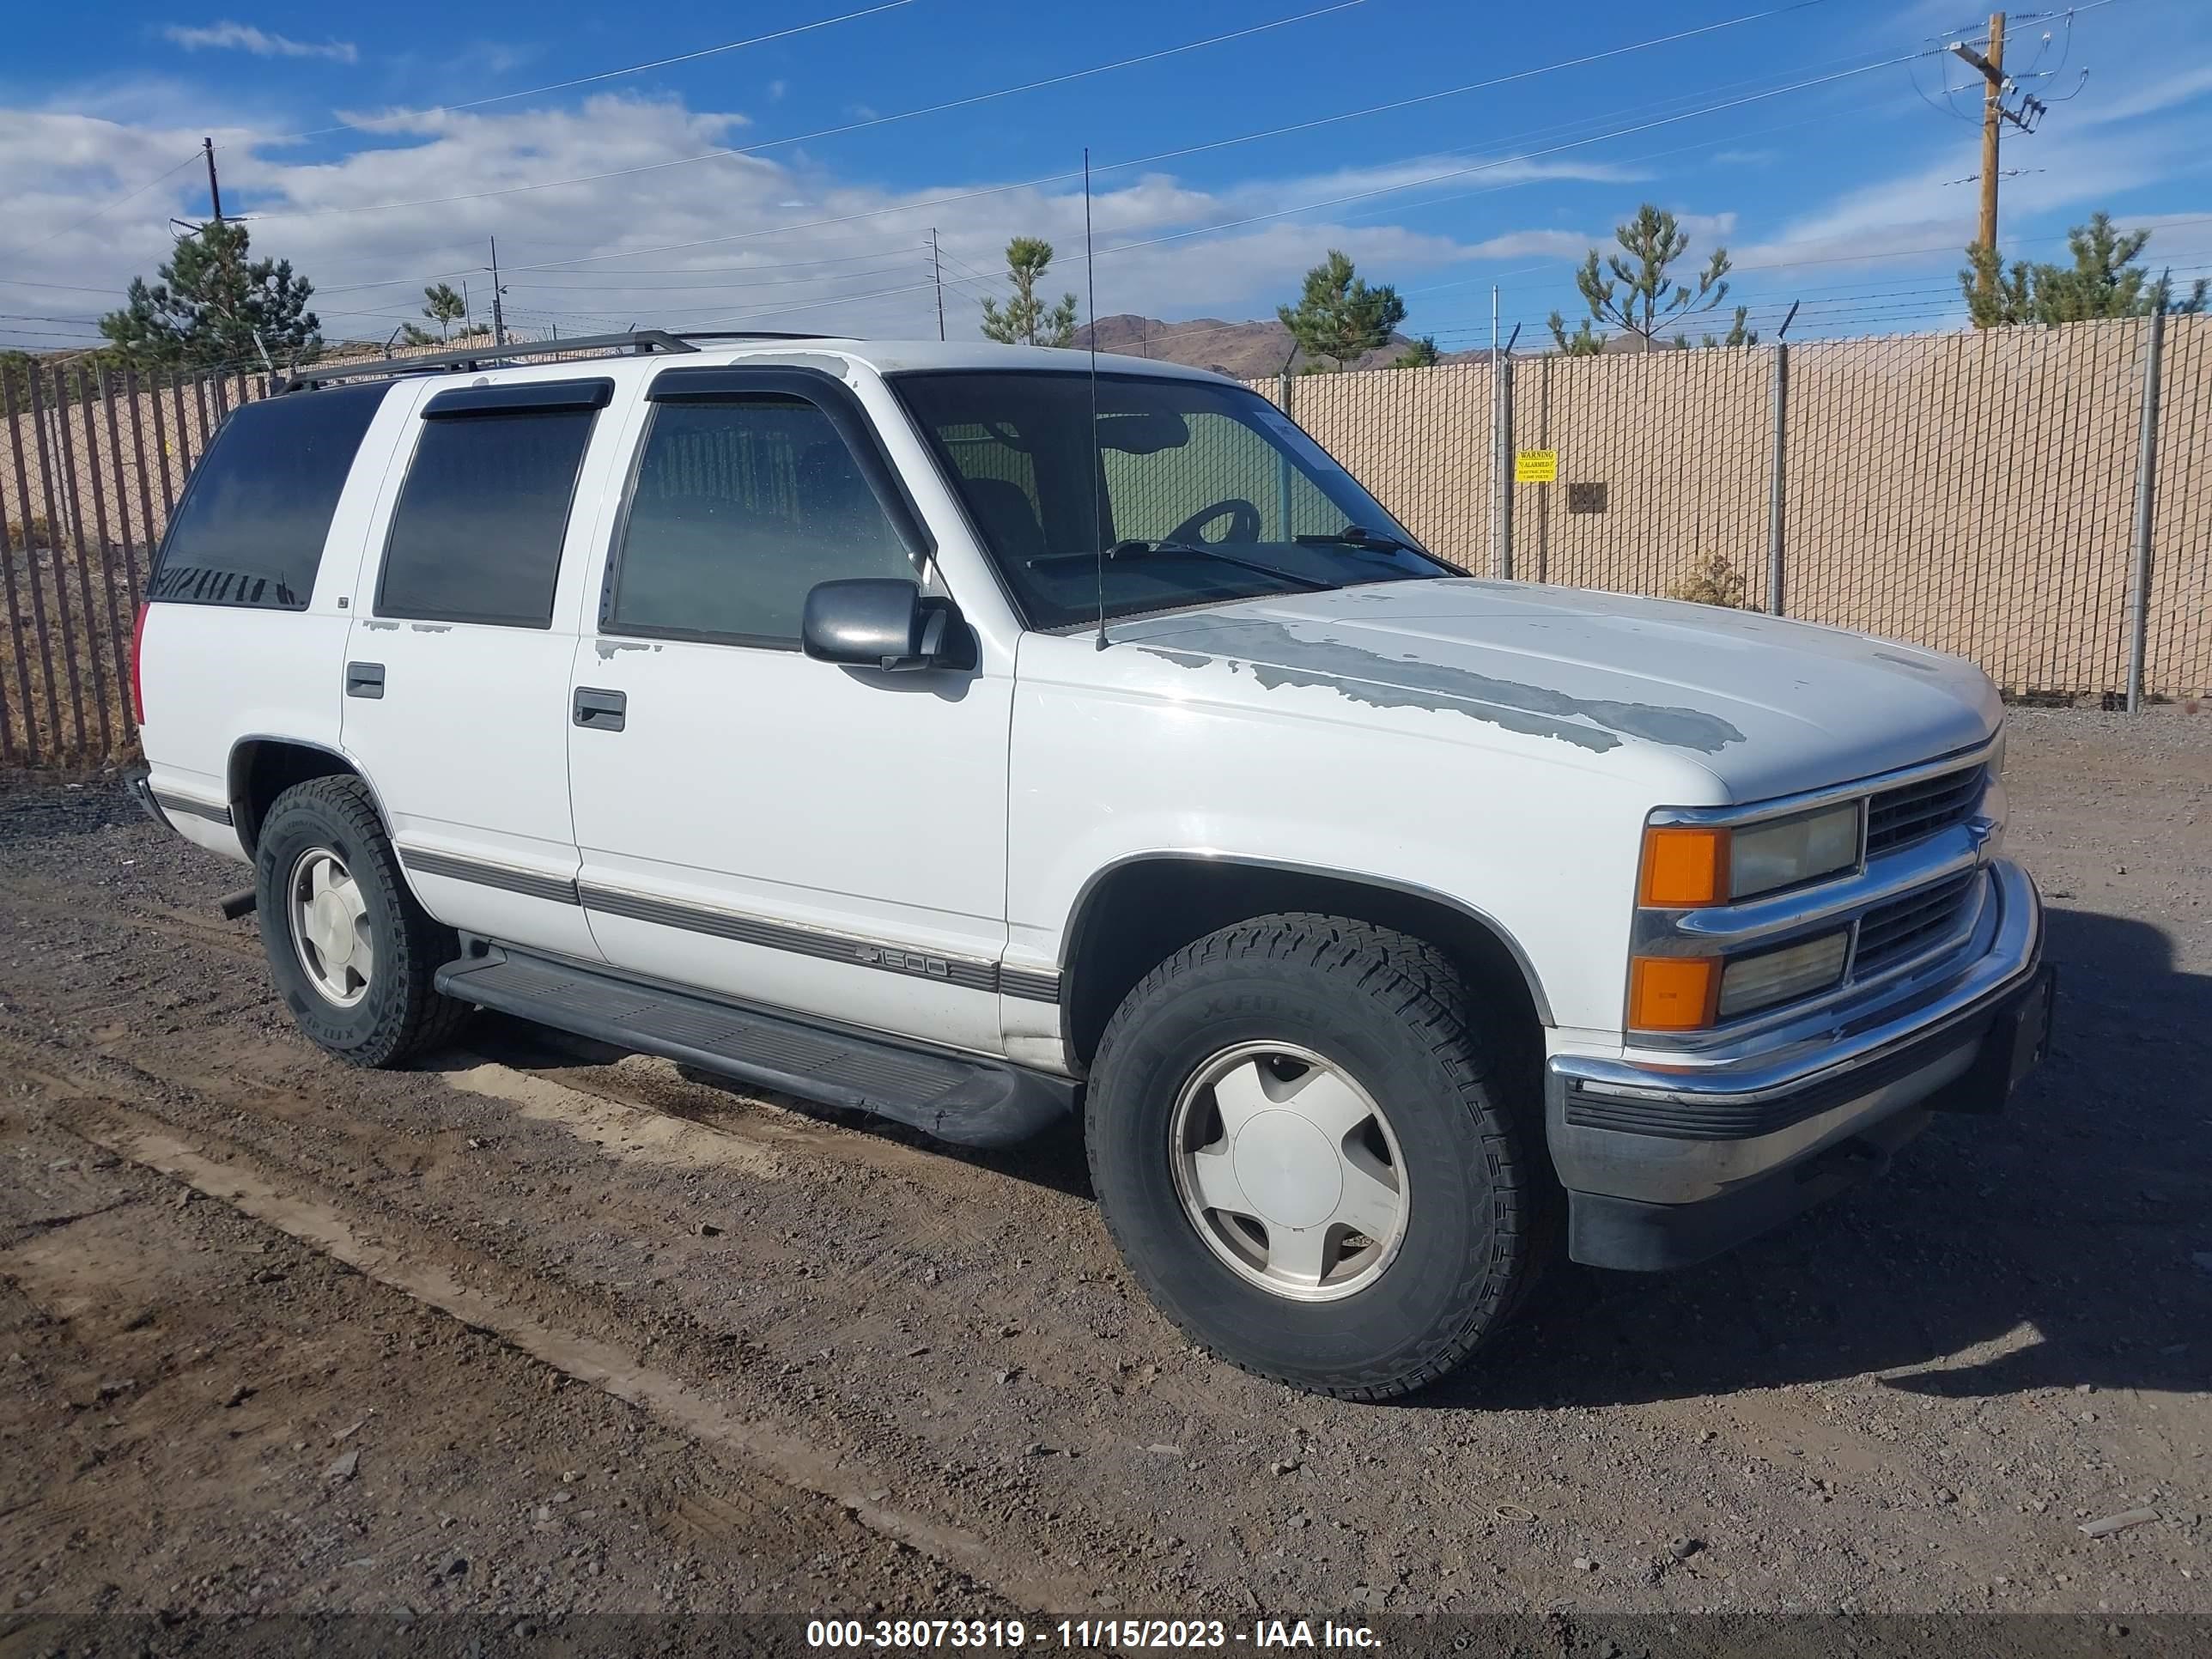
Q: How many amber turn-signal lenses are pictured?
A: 2